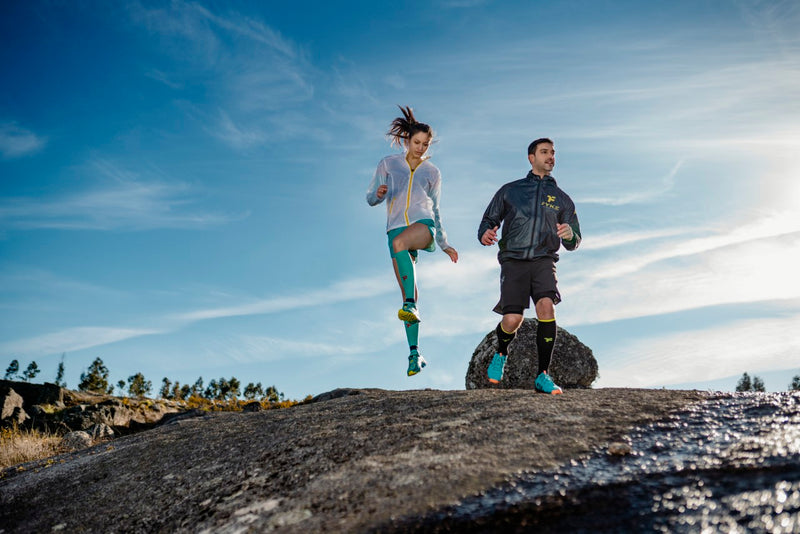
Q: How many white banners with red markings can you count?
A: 0